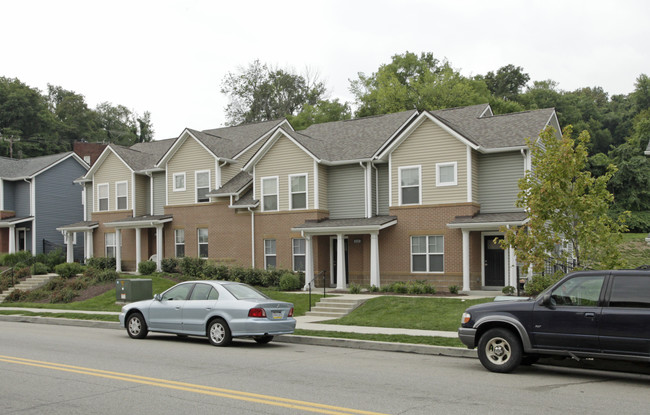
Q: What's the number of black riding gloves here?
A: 0